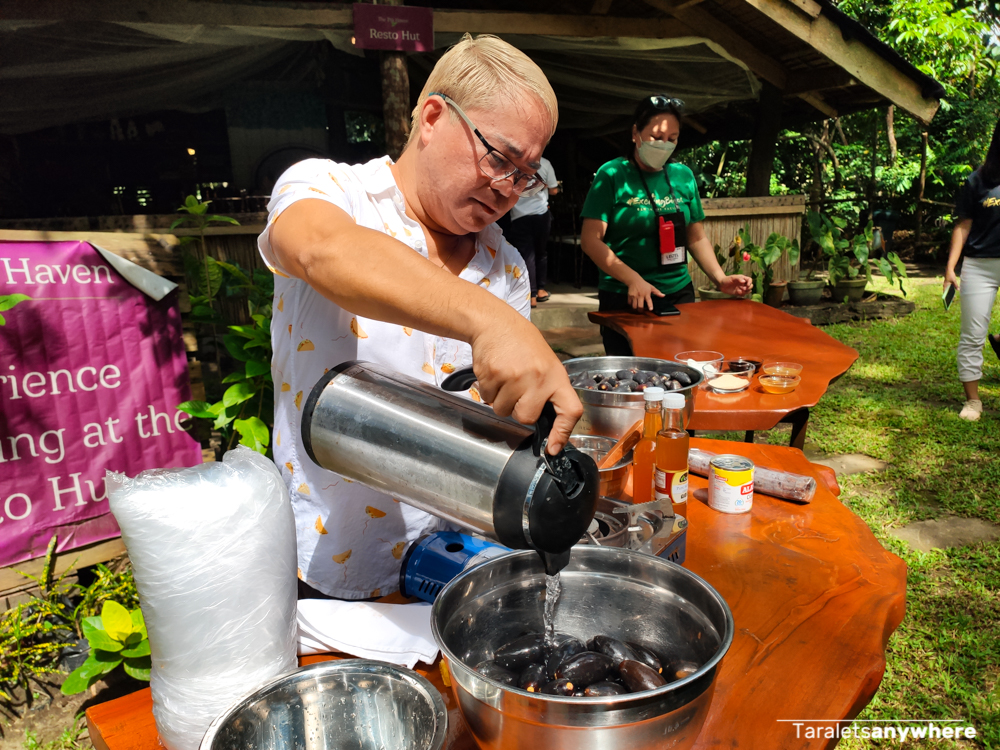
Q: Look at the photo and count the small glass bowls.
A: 5